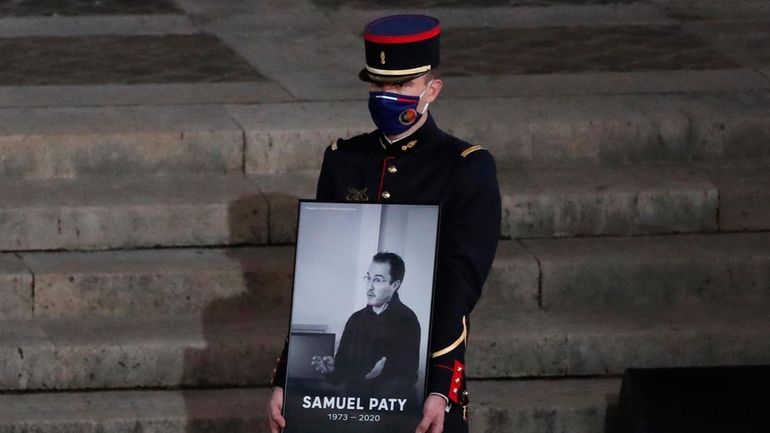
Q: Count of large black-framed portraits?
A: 1